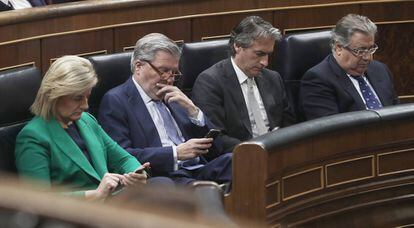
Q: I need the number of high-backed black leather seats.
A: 4